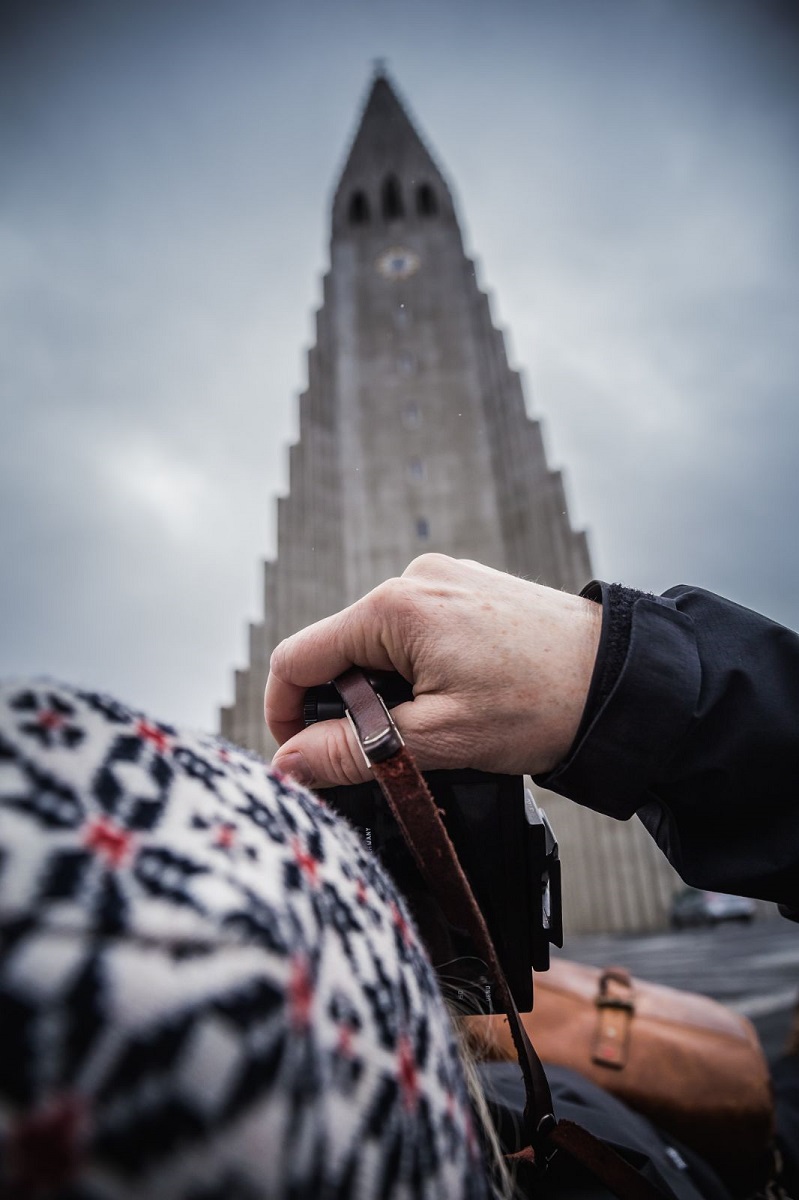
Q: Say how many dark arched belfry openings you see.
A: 3